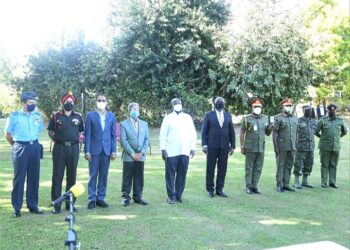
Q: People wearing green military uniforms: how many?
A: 4